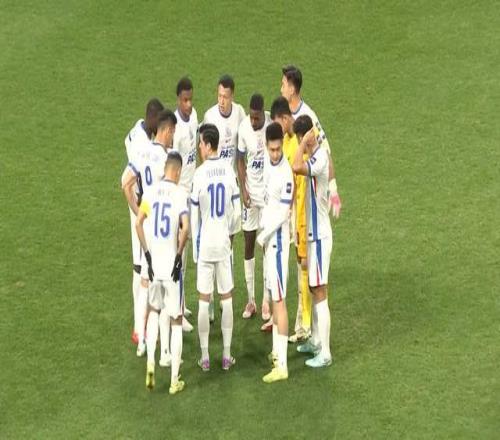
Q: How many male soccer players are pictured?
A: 11